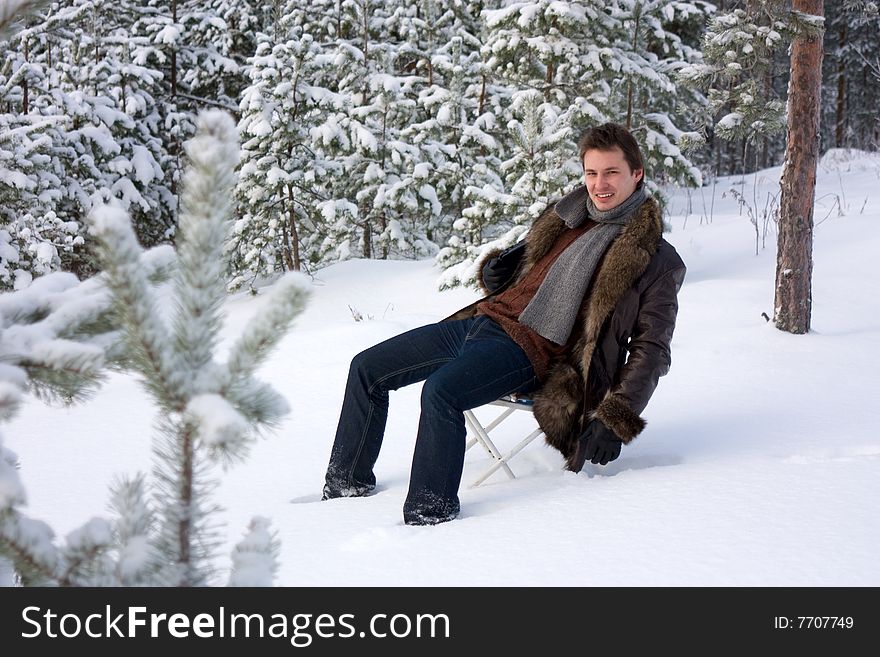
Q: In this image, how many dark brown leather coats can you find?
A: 1